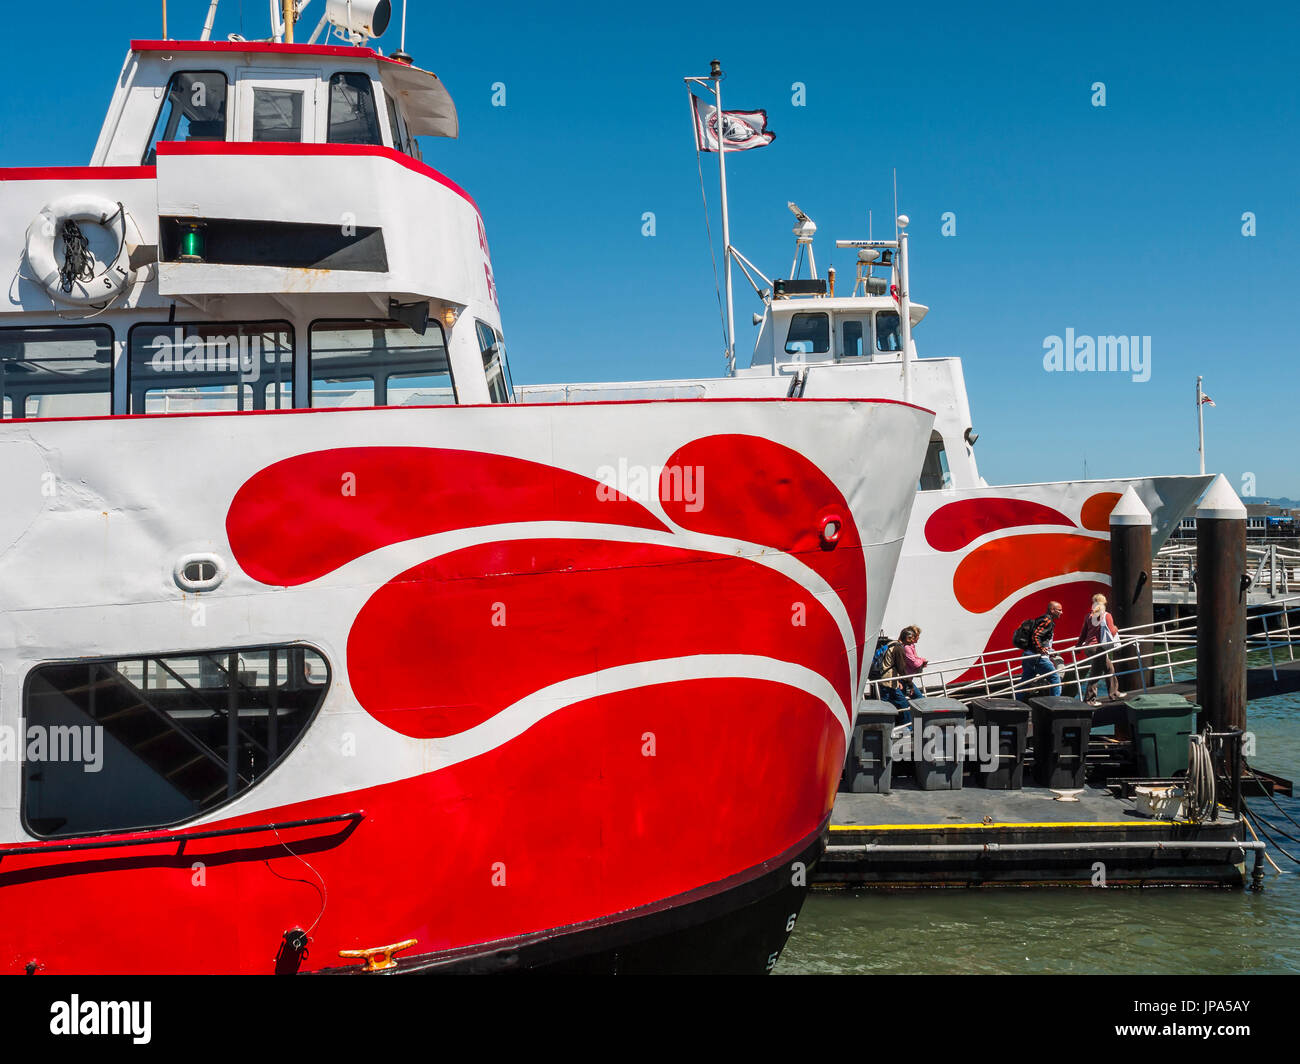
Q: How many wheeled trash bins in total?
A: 5